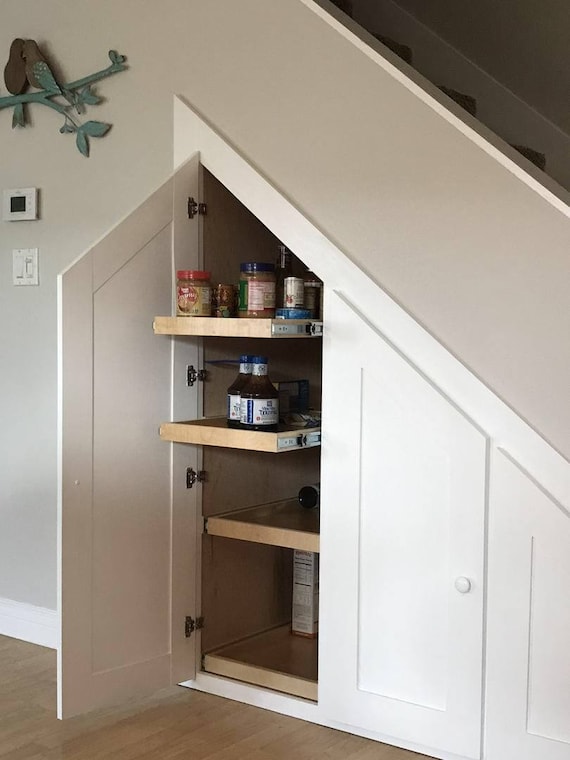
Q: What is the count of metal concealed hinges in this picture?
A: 4